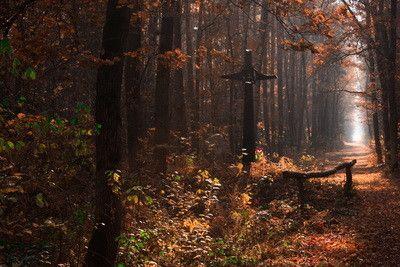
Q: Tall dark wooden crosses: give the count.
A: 1